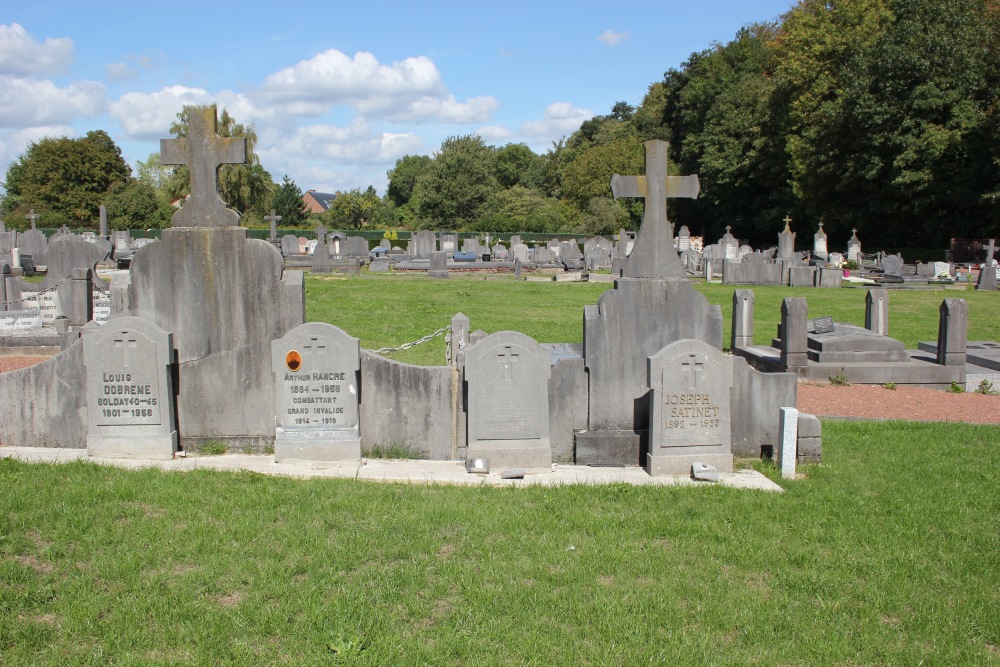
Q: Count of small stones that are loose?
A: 3